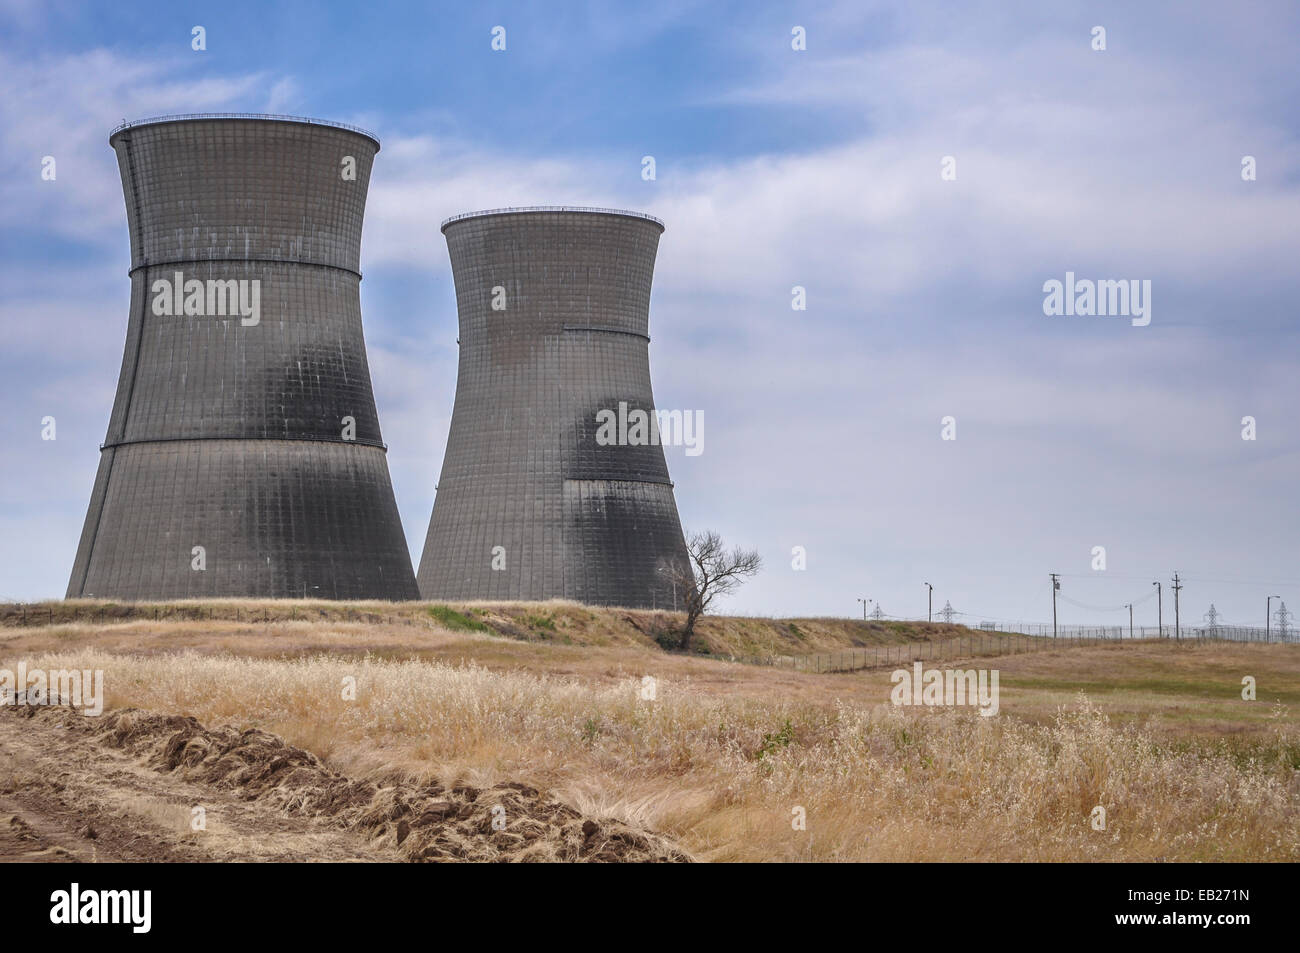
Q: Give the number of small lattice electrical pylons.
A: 4